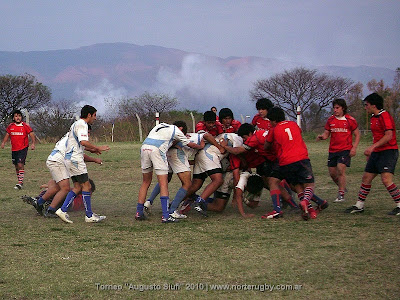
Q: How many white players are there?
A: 6